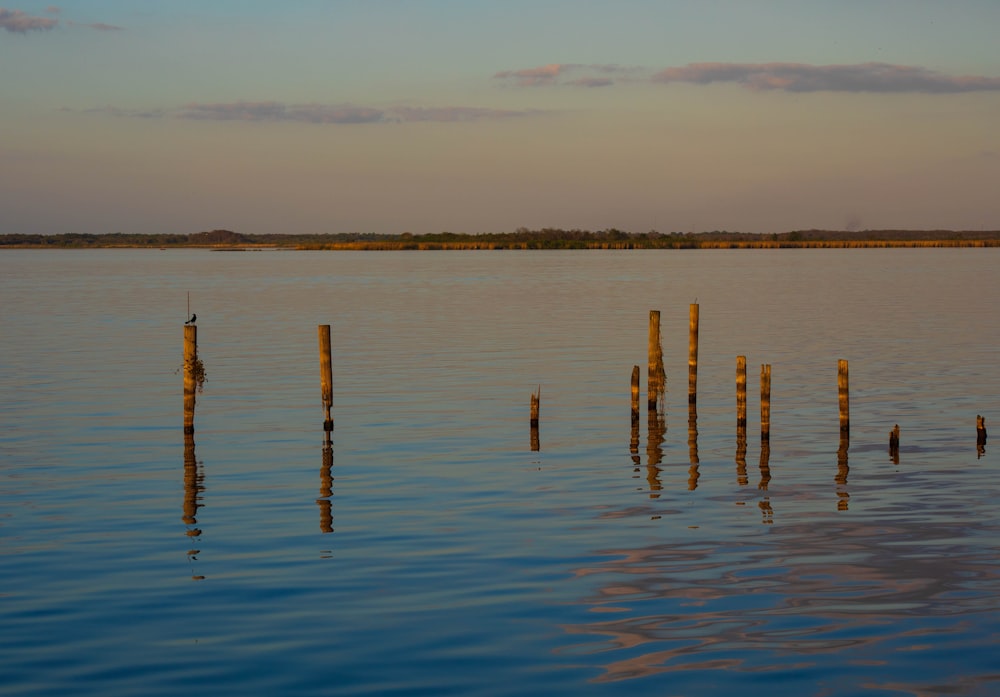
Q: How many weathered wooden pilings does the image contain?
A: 11